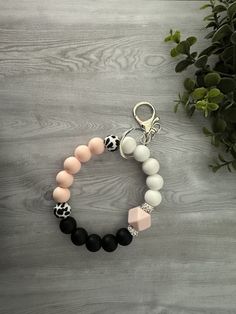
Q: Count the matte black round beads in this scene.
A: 5